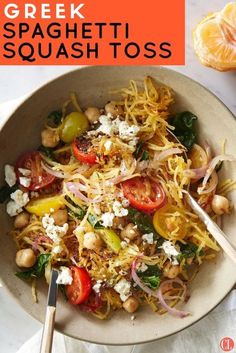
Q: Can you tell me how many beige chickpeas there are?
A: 11